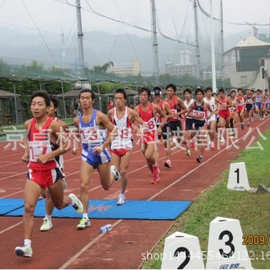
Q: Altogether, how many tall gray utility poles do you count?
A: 4